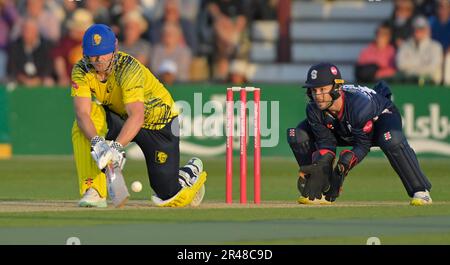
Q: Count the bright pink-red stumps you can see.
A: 3